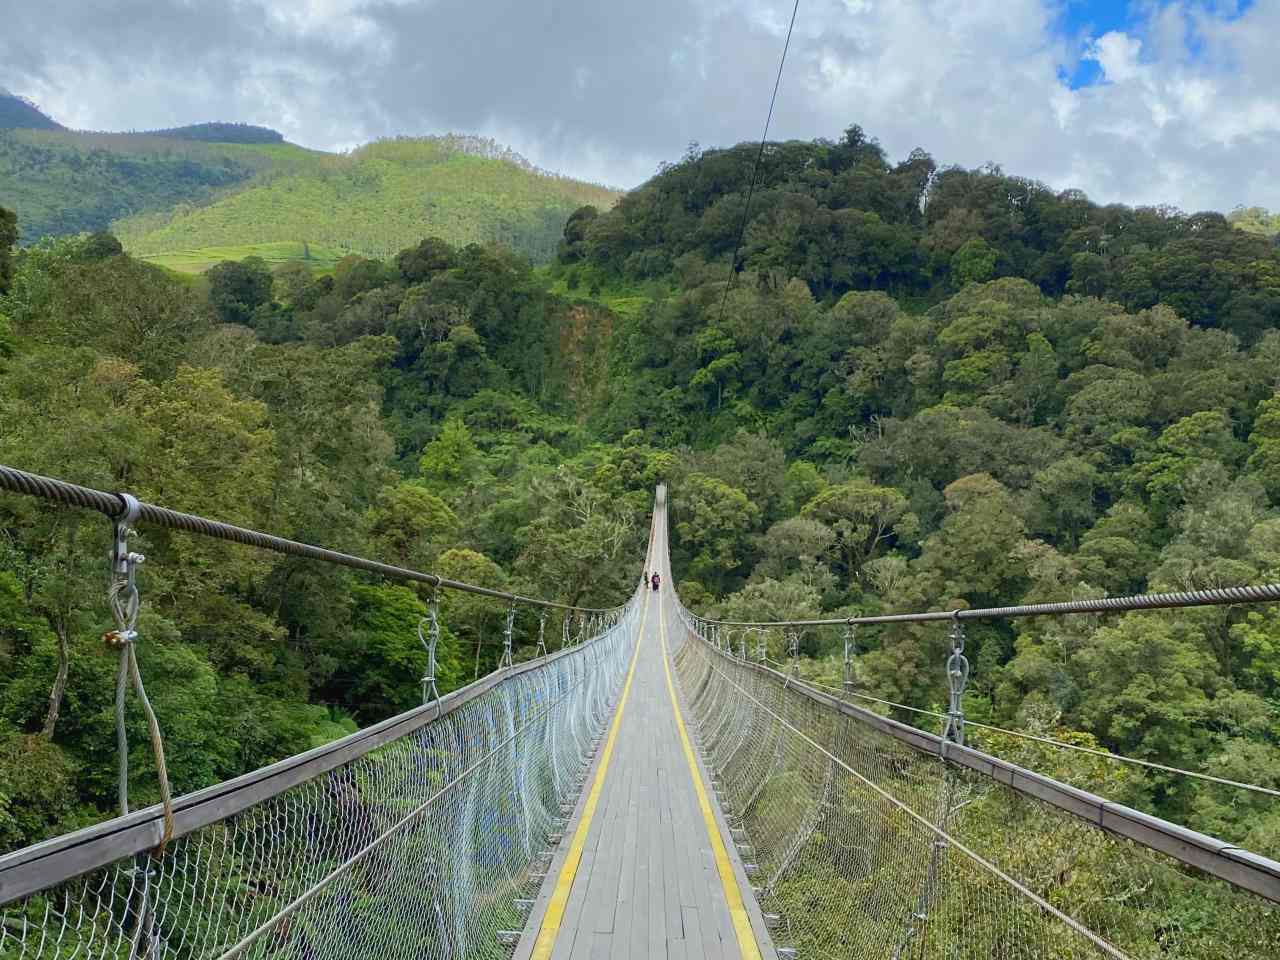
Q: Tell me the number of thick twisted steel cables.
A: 2